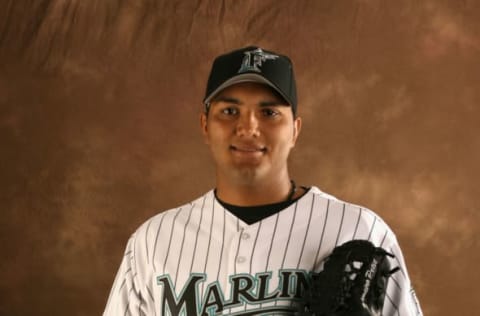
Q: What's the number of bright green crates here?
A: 0